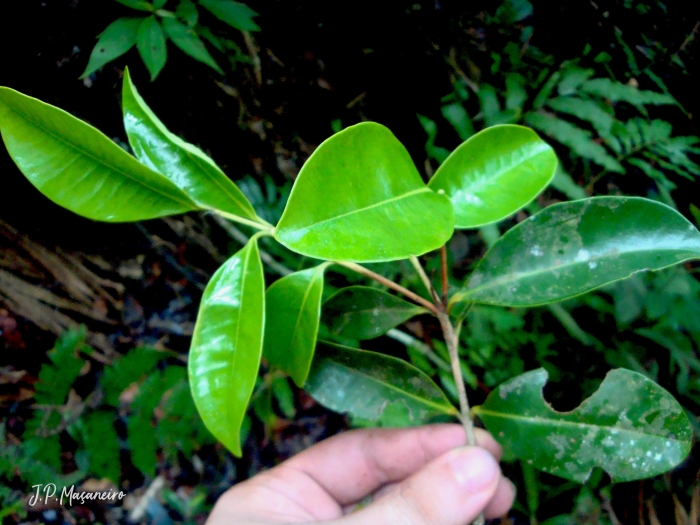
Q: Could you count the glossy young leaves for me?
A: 6